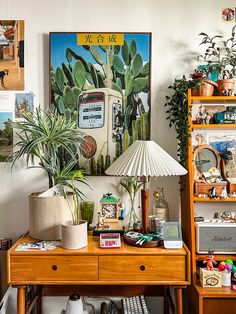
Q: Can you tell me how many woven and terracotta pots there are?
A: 4